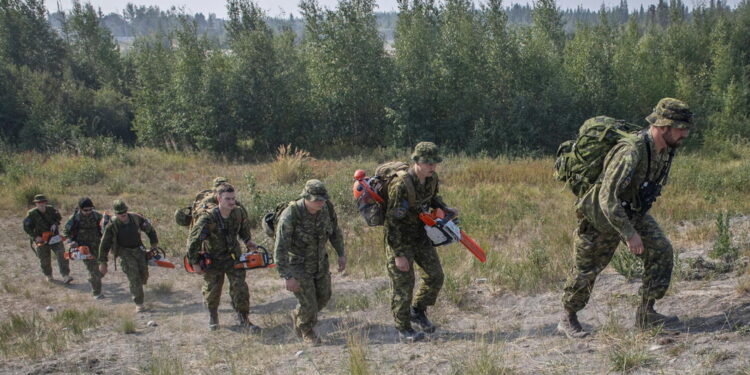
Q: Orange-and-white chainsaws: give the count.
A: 5